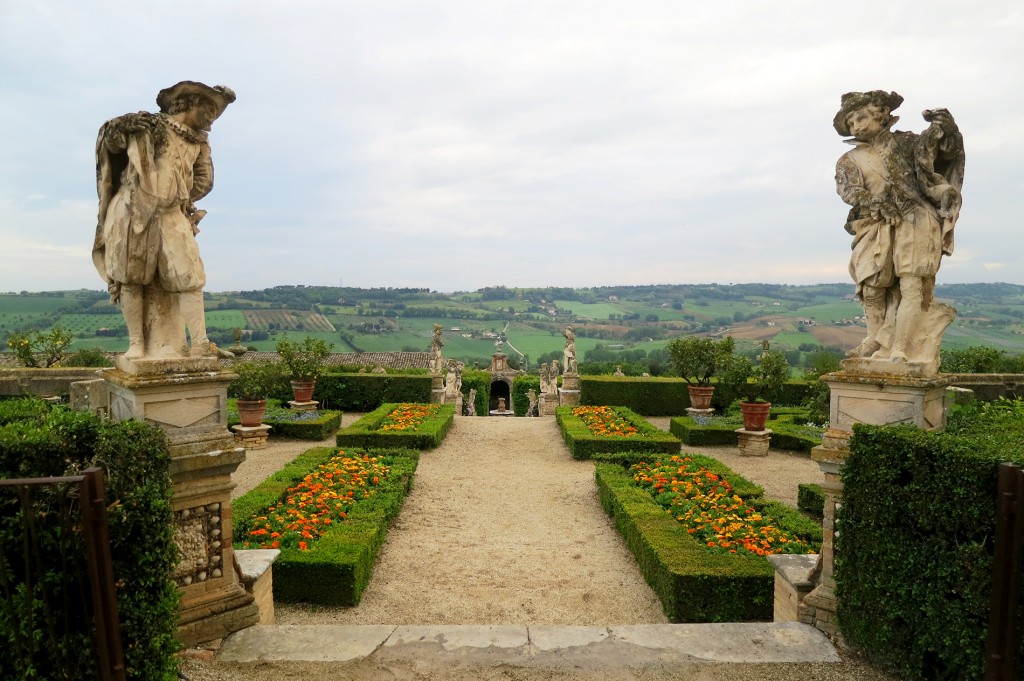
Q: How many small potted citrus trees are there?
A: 4